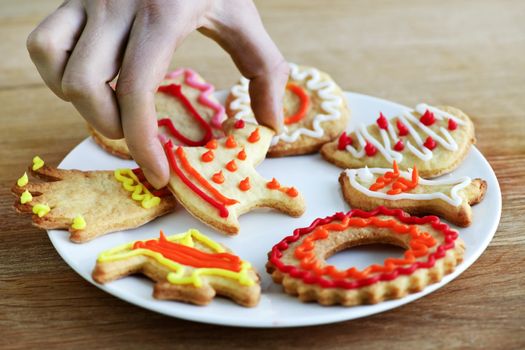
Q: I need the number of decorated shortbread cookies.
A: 8